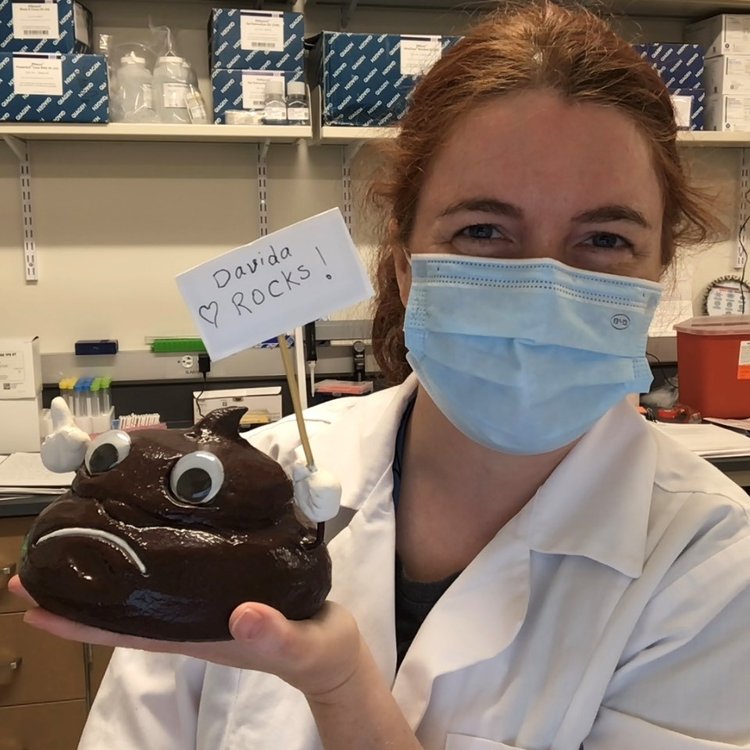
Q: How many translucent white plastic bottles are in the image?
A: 2